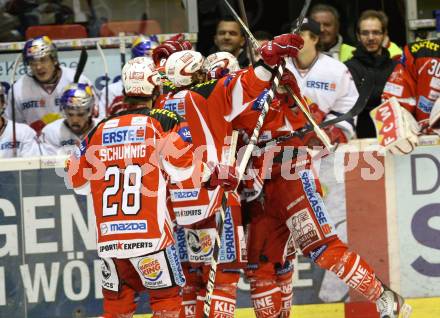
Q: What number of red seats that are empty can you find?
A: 2